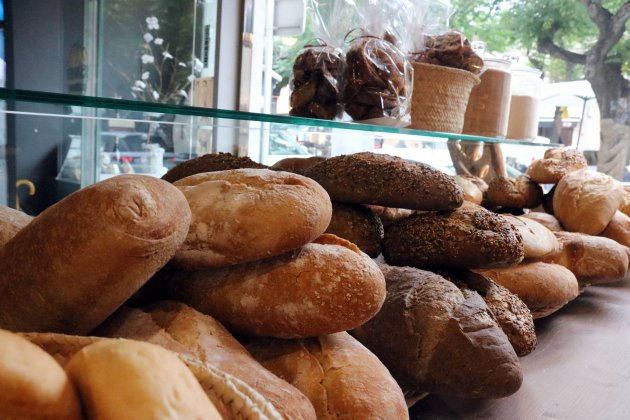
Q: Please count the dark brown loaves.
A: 6